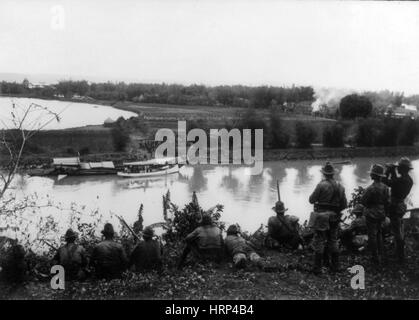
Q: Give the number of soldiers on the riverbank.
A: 11